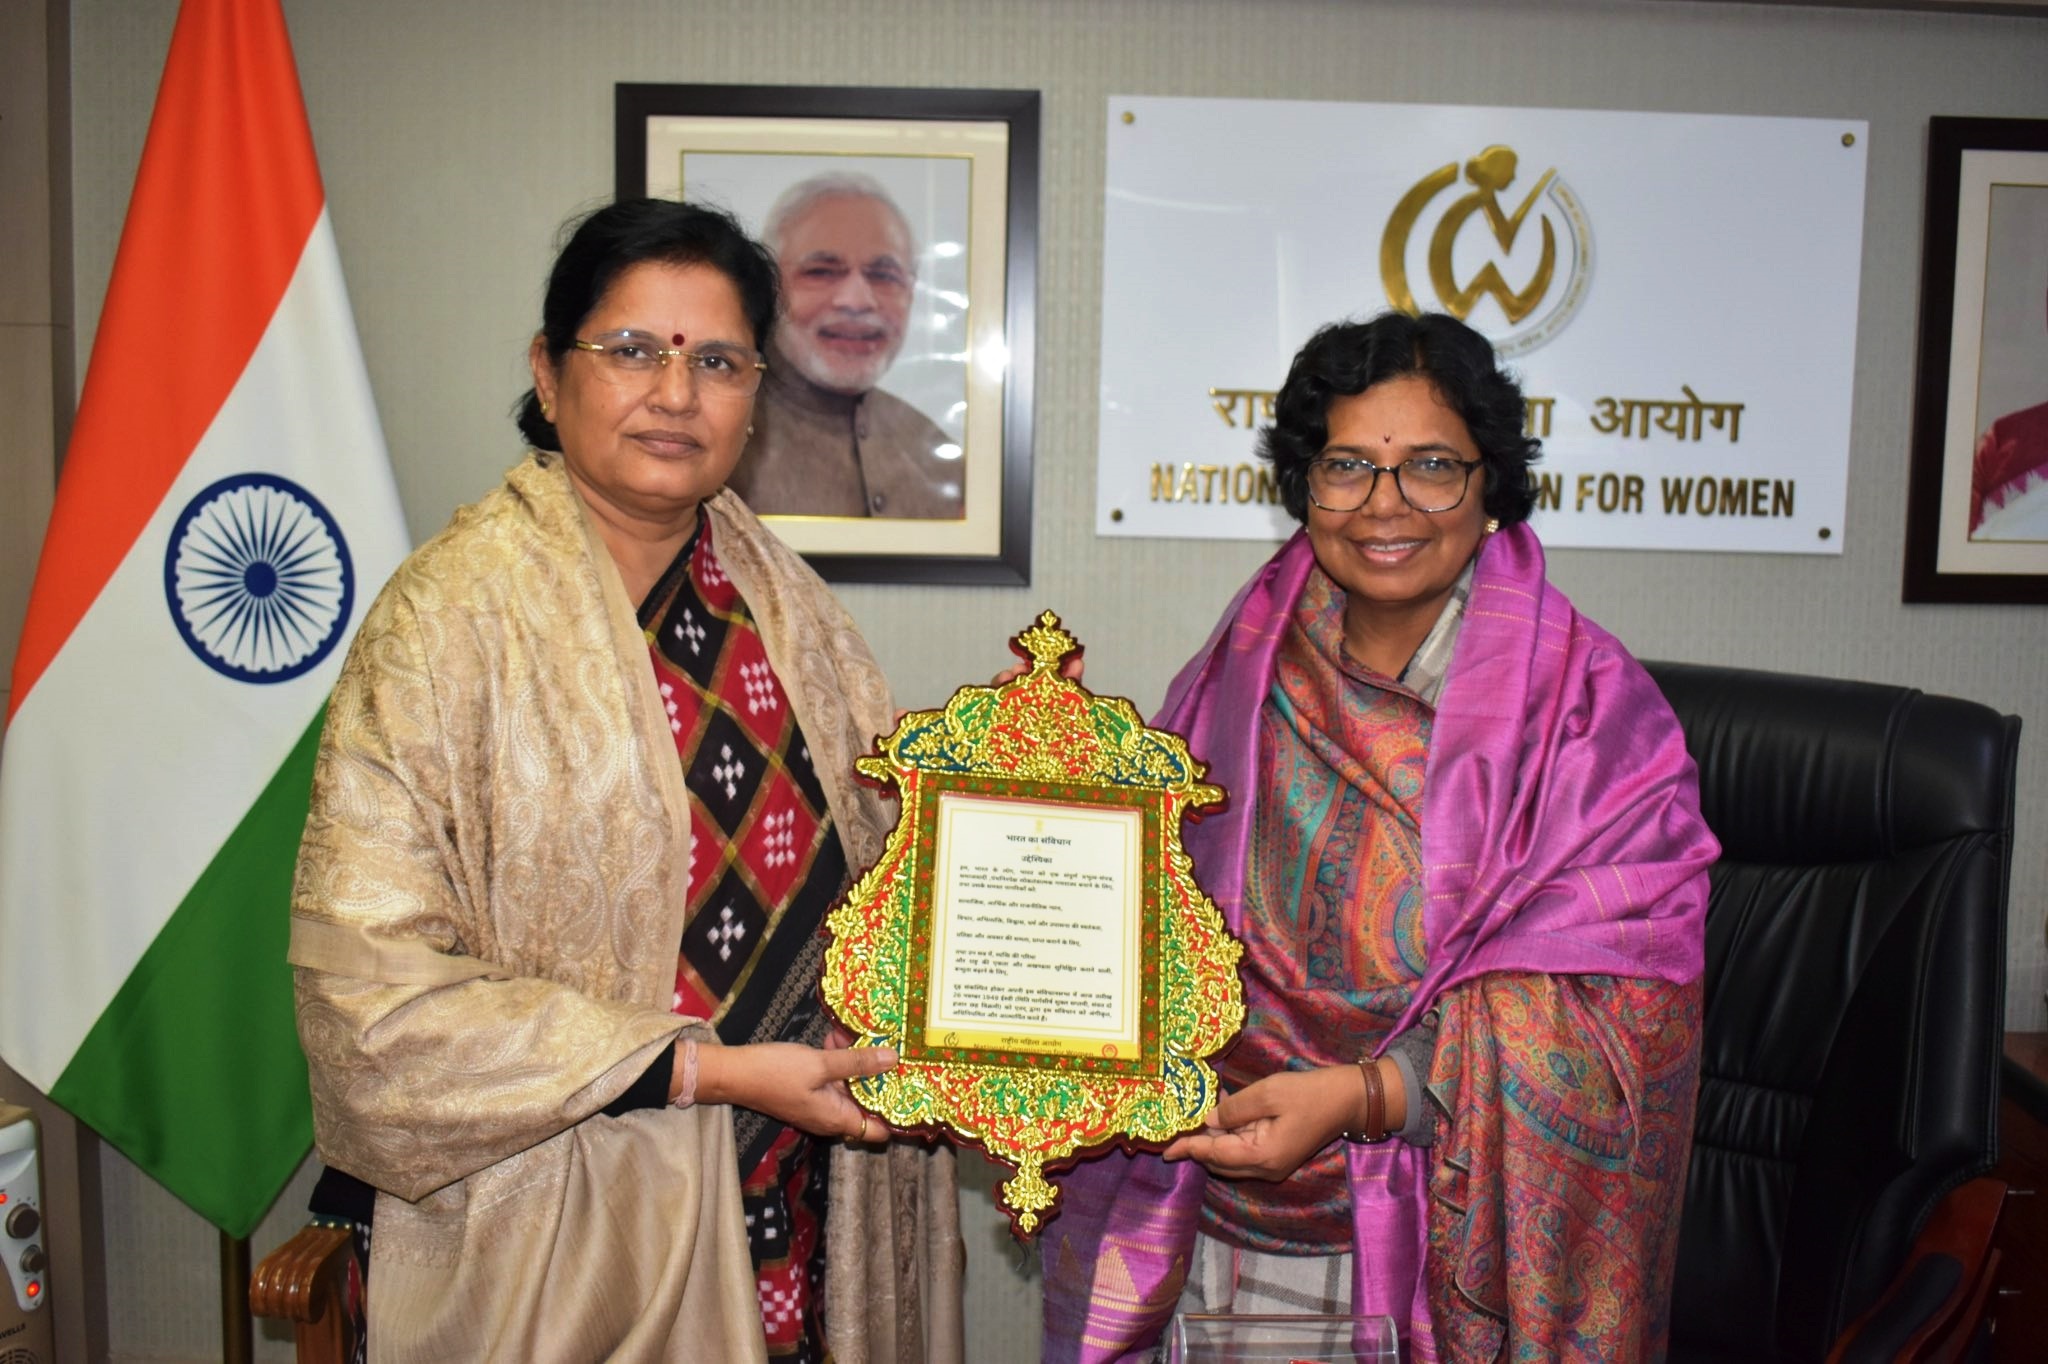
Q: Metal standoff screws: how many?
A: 4